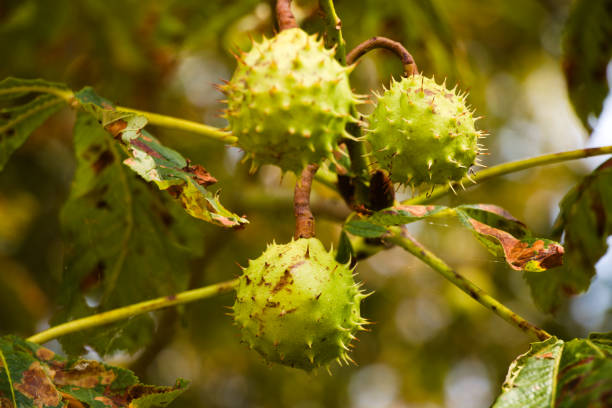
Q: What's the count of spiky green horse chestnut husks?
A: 3